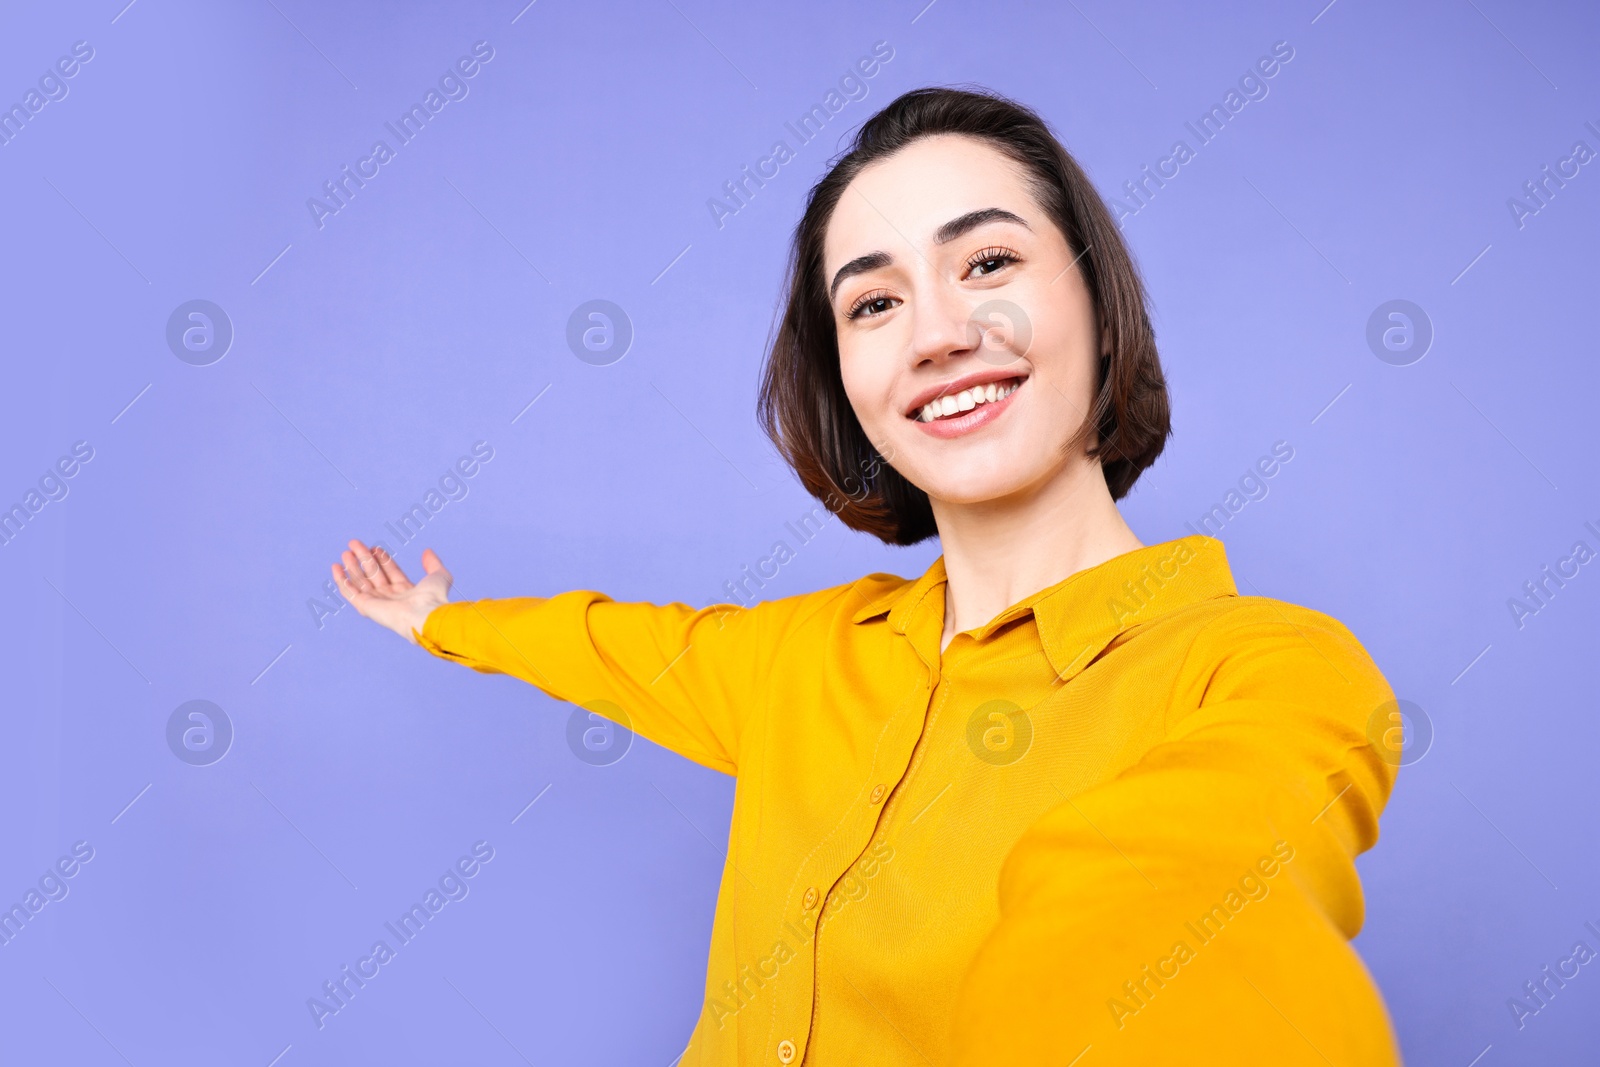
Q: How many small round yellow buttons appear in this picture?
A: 3